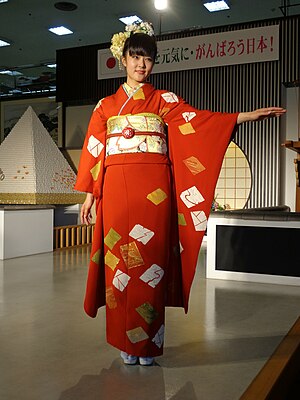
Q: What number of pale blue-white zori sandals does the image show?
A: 2